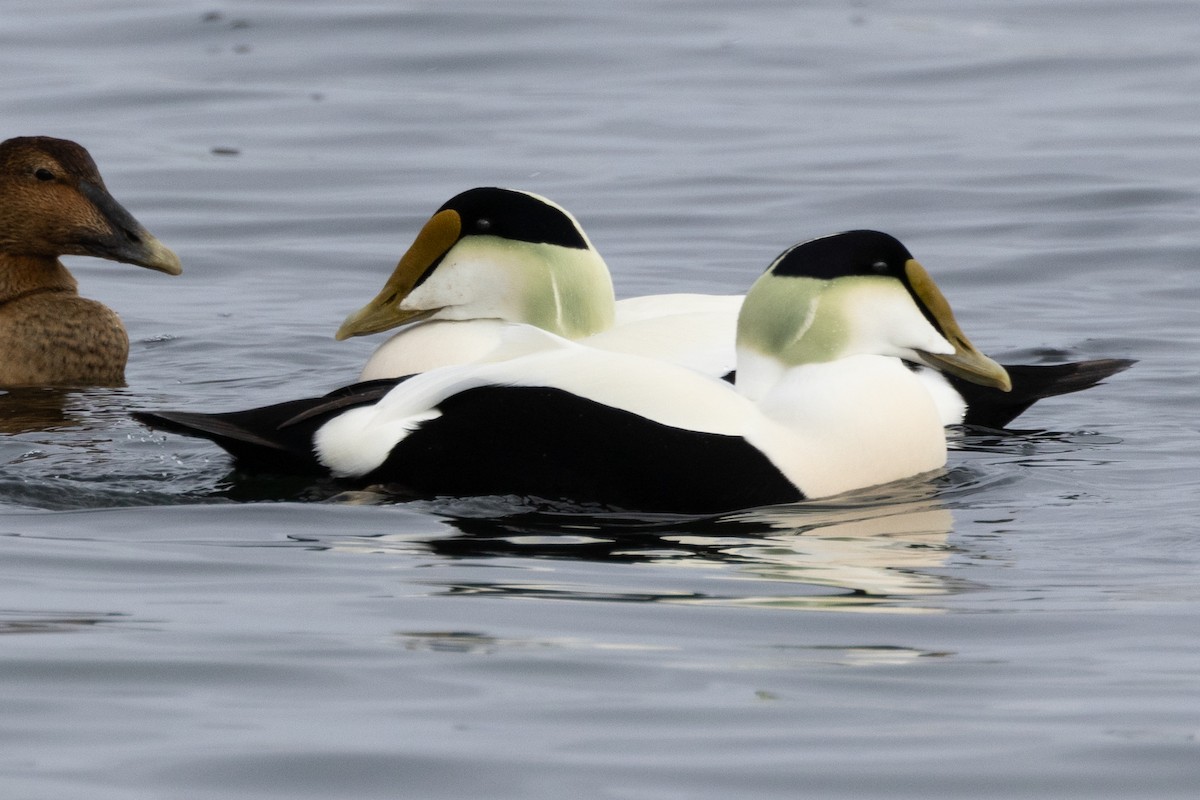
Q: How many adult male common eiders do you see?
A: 2